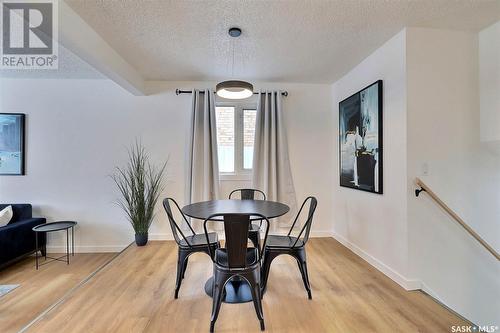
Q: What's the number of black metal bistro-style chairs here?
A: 4